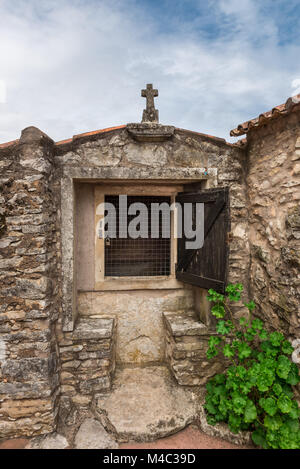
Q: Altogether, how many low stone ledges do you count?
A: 2